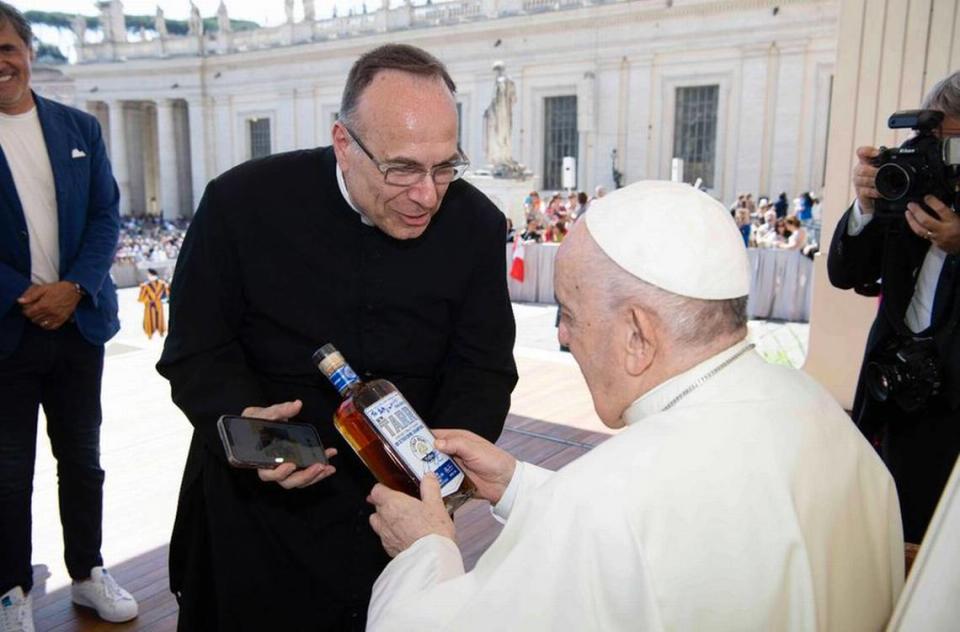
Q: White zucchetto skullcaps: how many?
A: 1